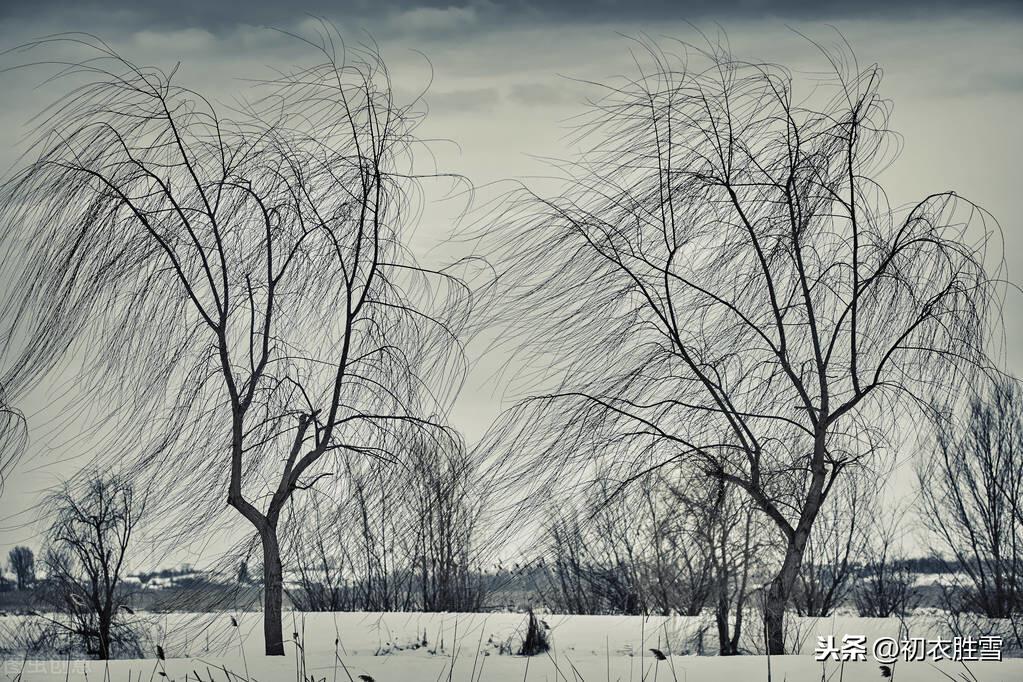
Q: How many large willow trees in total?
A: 2